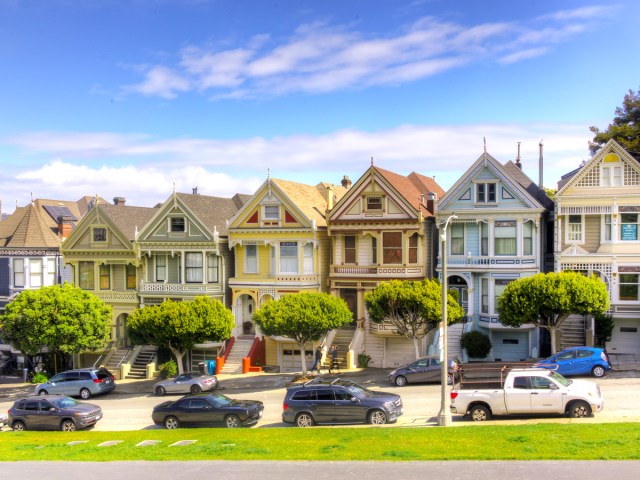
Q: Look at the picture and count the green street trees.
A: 5